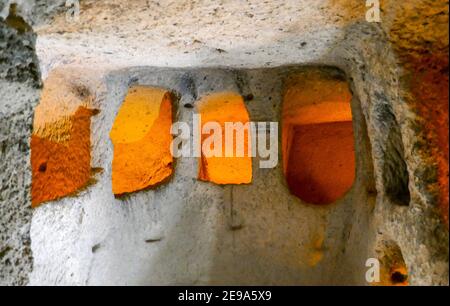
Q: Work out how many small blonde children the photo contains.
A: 0